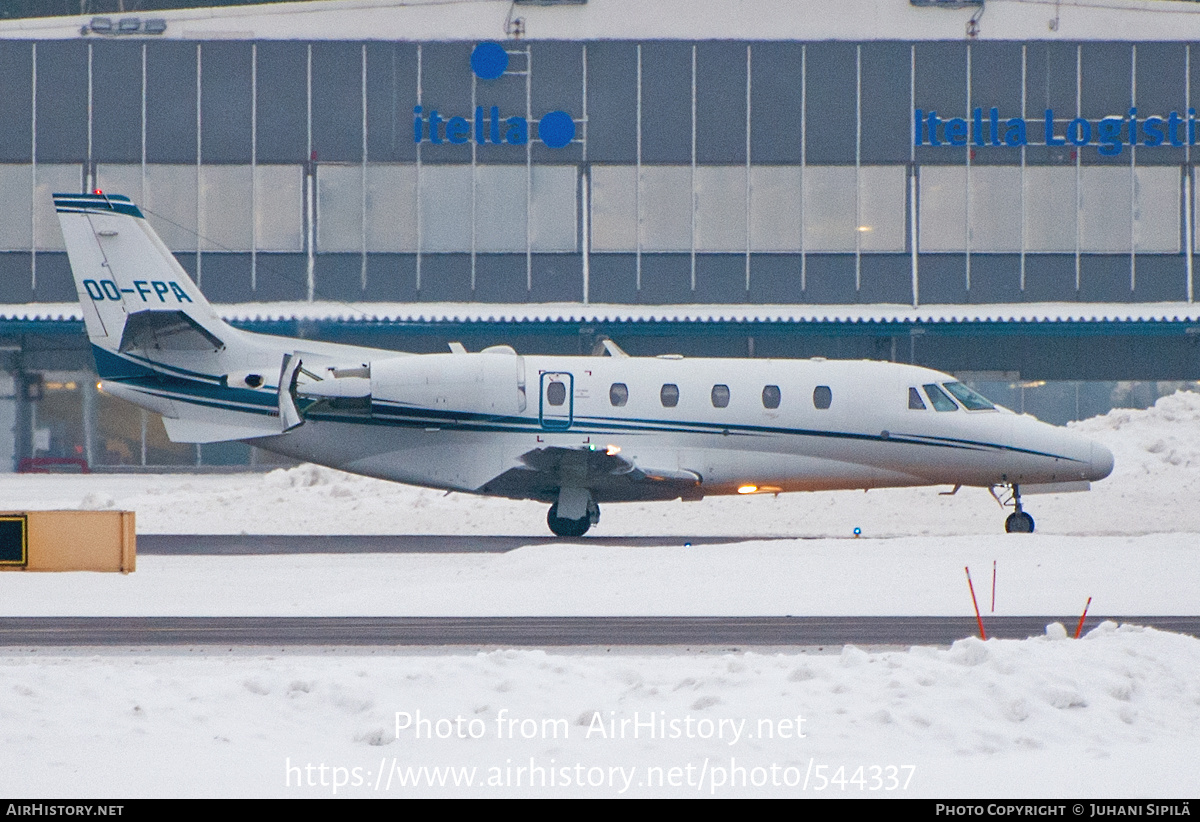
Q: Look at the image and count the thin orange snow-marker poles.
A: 3